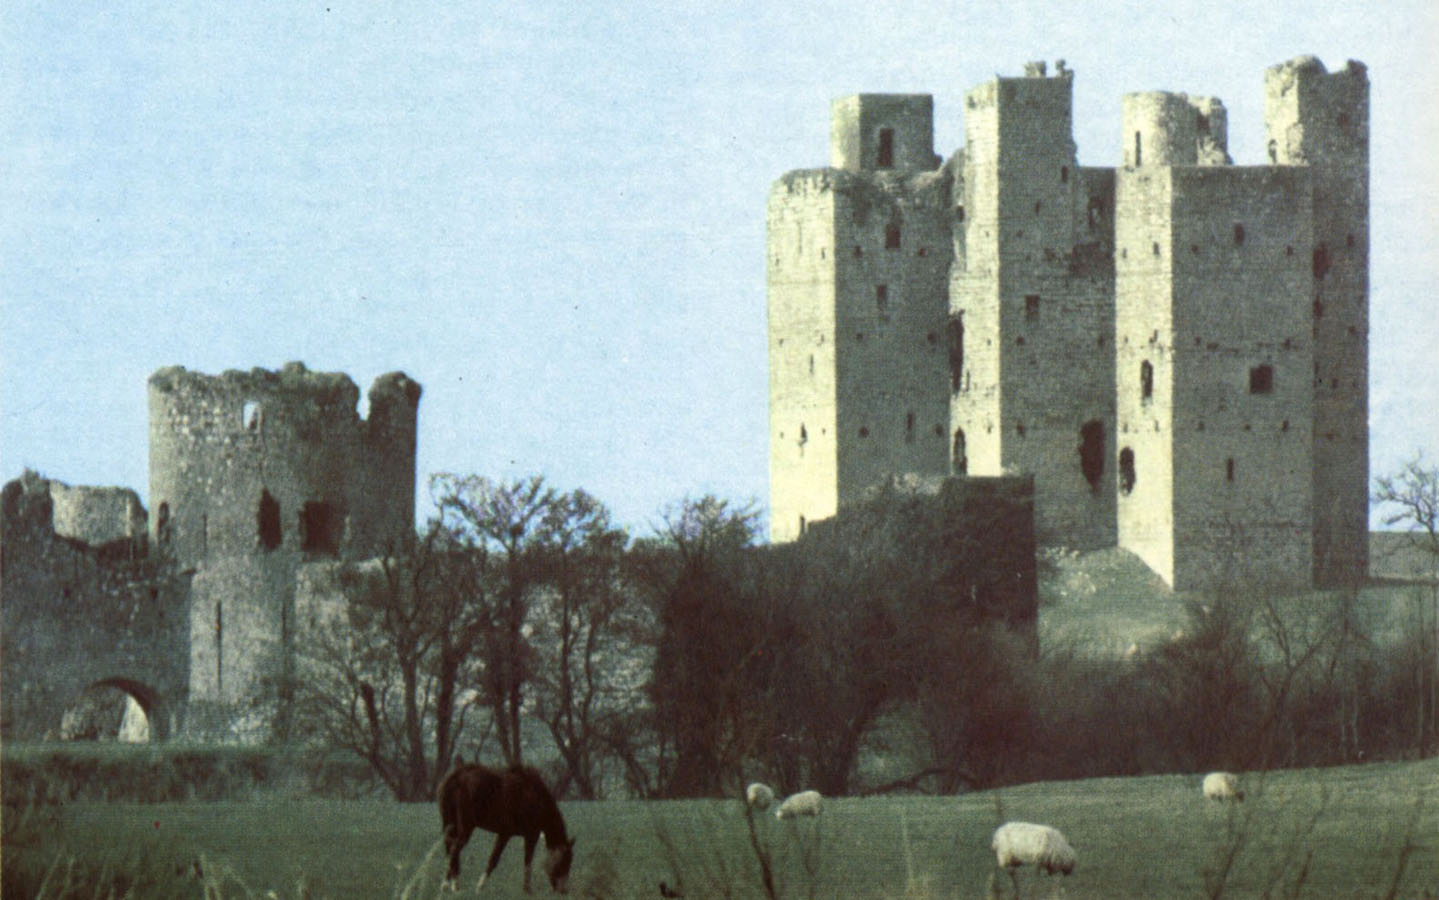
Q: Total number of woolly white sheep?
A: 4